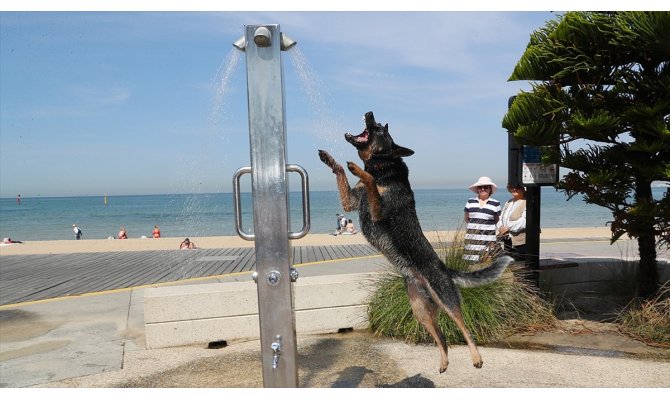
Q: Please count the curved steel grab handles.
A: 2